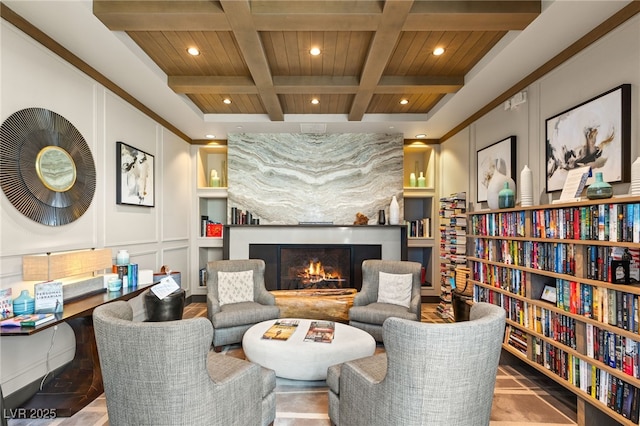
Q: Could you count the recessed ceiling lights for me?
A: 8